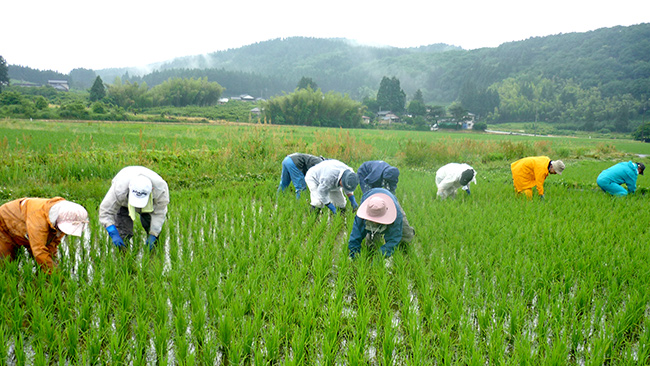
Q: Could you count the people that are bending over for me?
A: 9